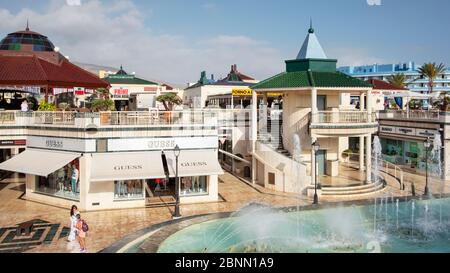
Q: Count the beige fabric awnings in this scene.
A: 3